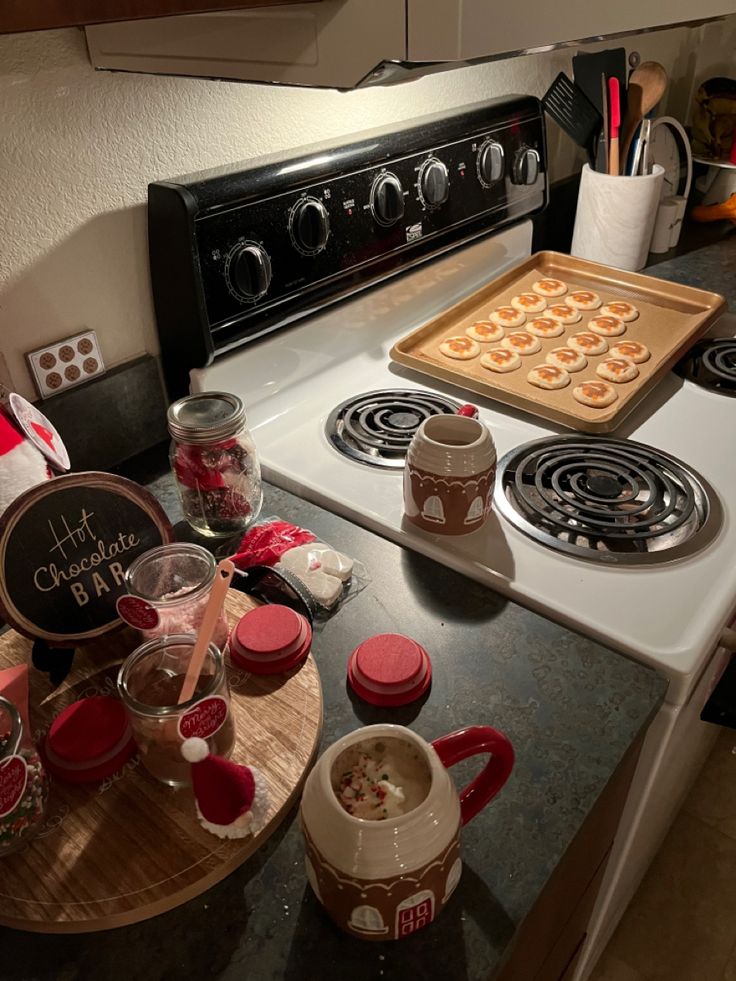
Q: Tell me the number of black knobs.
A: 6